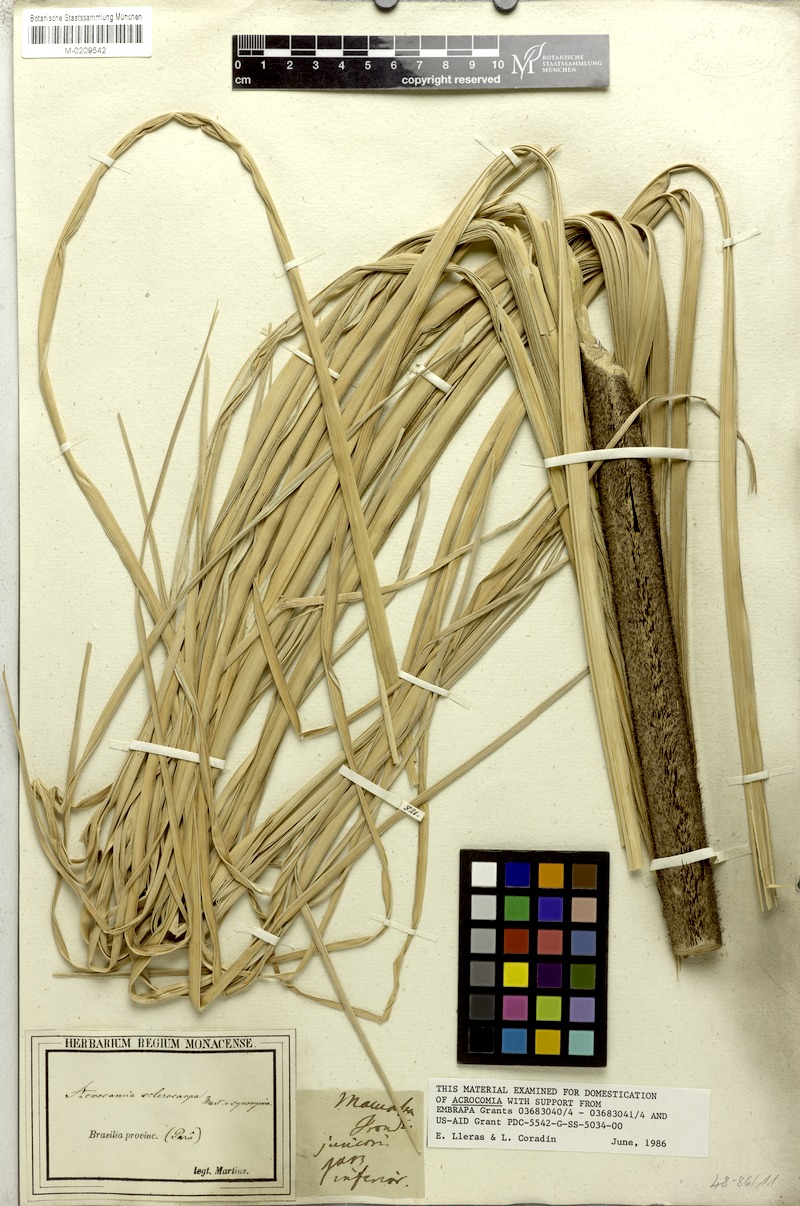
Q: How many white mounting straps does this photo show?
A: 15